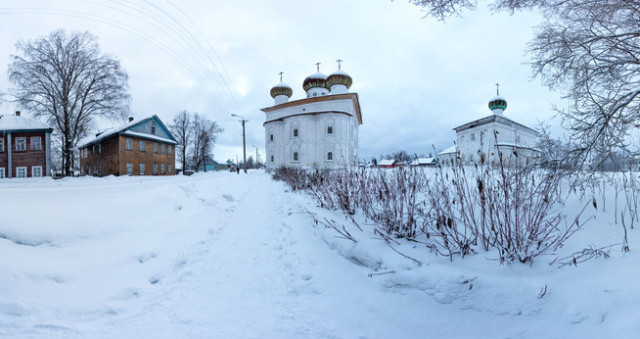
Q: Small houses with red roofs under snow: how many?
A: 2